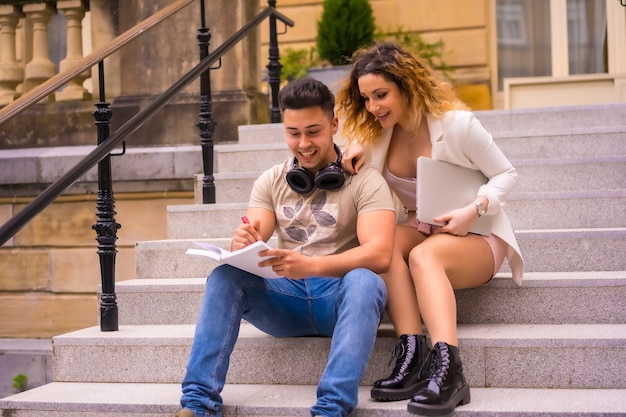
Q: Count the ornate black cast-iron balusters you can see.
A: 3